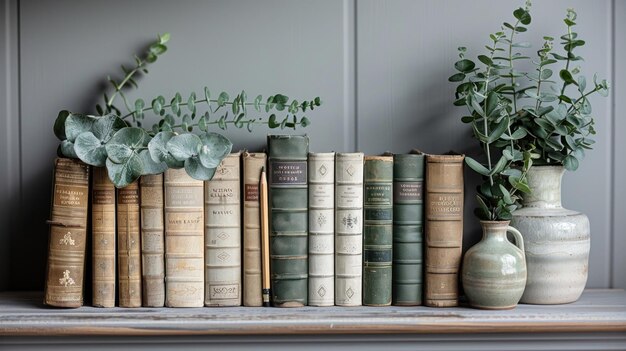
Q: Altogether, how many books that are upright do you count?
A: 13